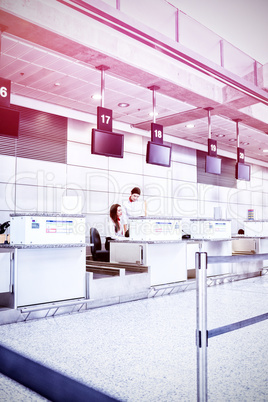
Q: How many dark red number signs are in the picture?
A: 5